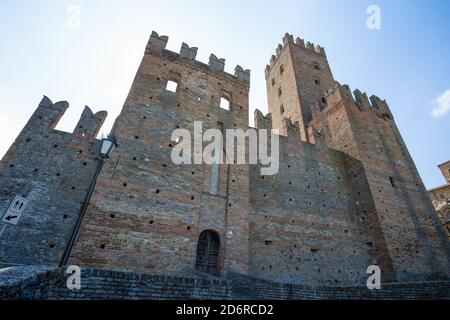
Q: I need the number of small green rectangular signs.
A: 0